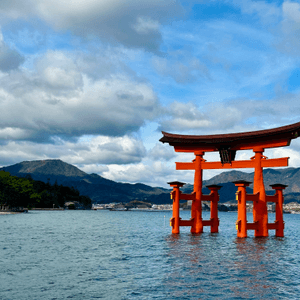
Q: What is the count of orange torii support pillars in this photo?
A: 6